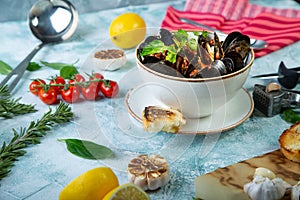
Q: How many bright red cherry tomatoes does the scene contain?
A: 8